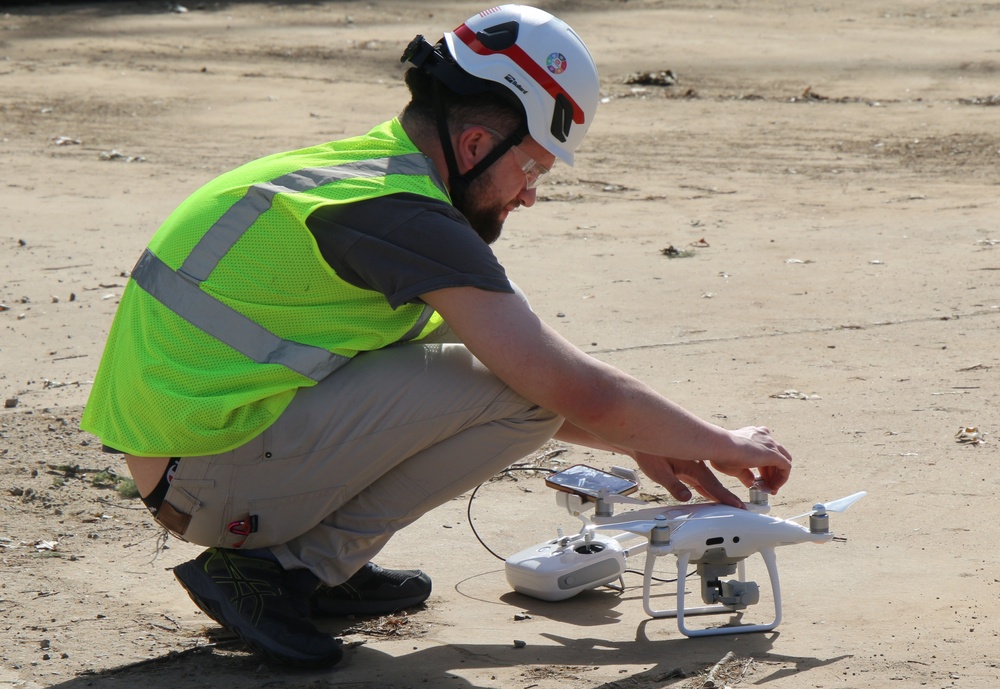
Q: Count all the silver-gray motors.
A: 4